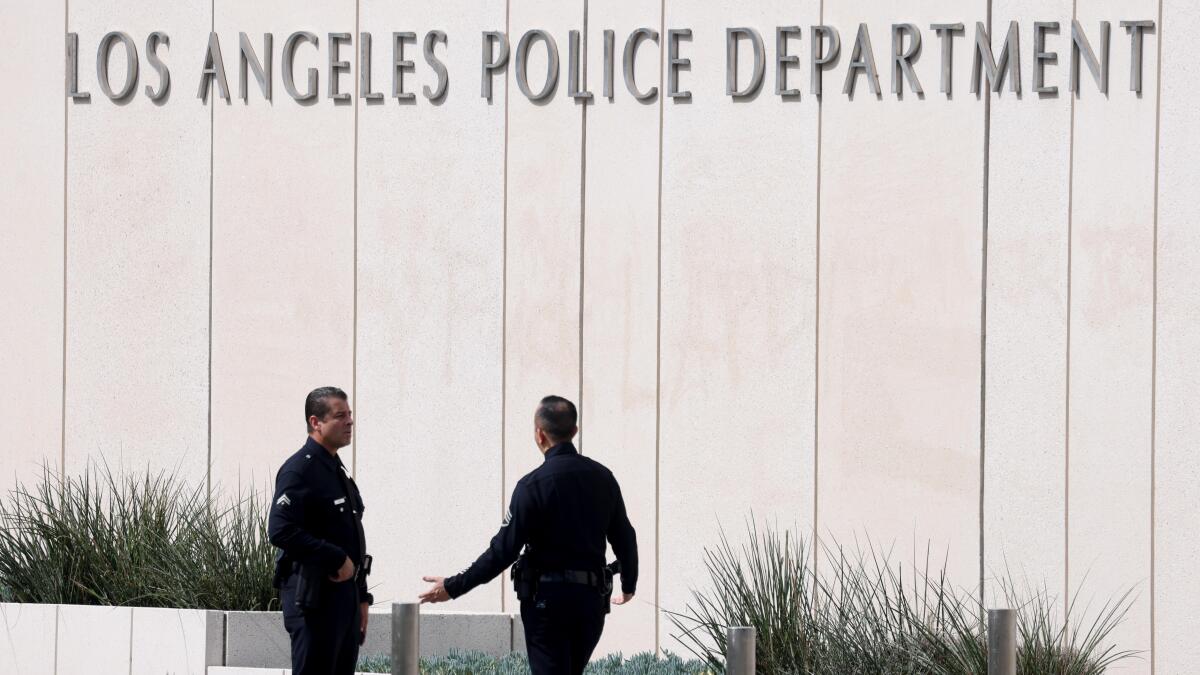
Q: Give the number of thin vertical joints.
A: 10